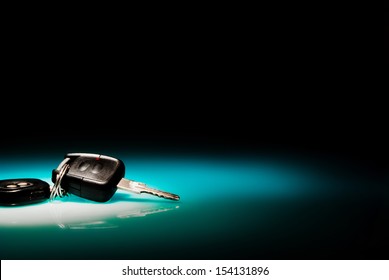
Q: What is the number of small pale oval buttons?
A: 2